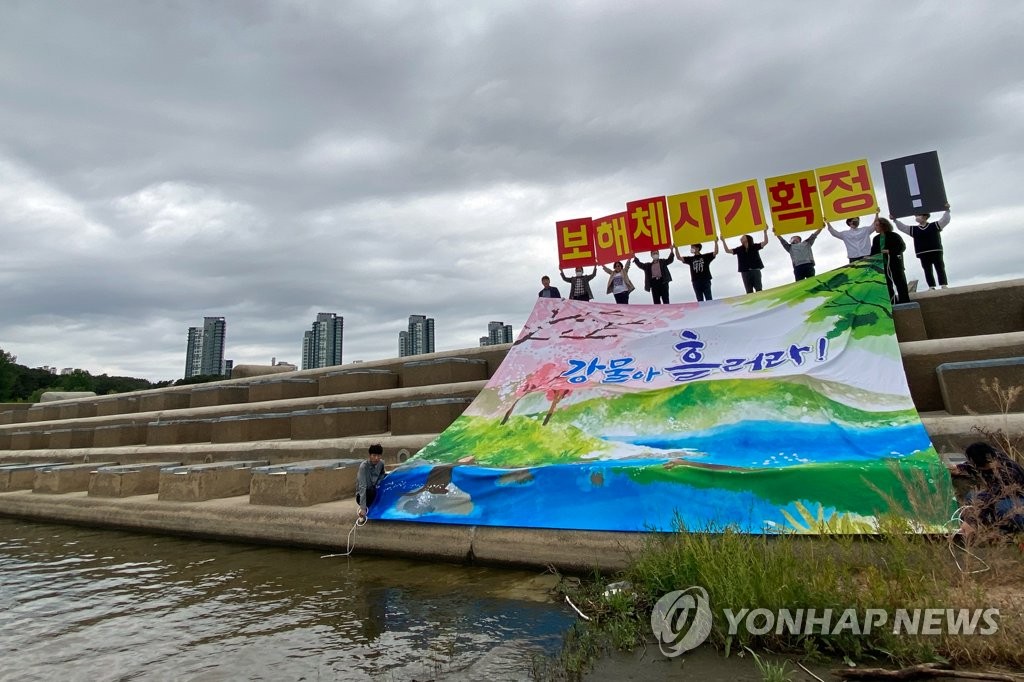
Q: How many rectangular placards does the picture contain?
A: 8